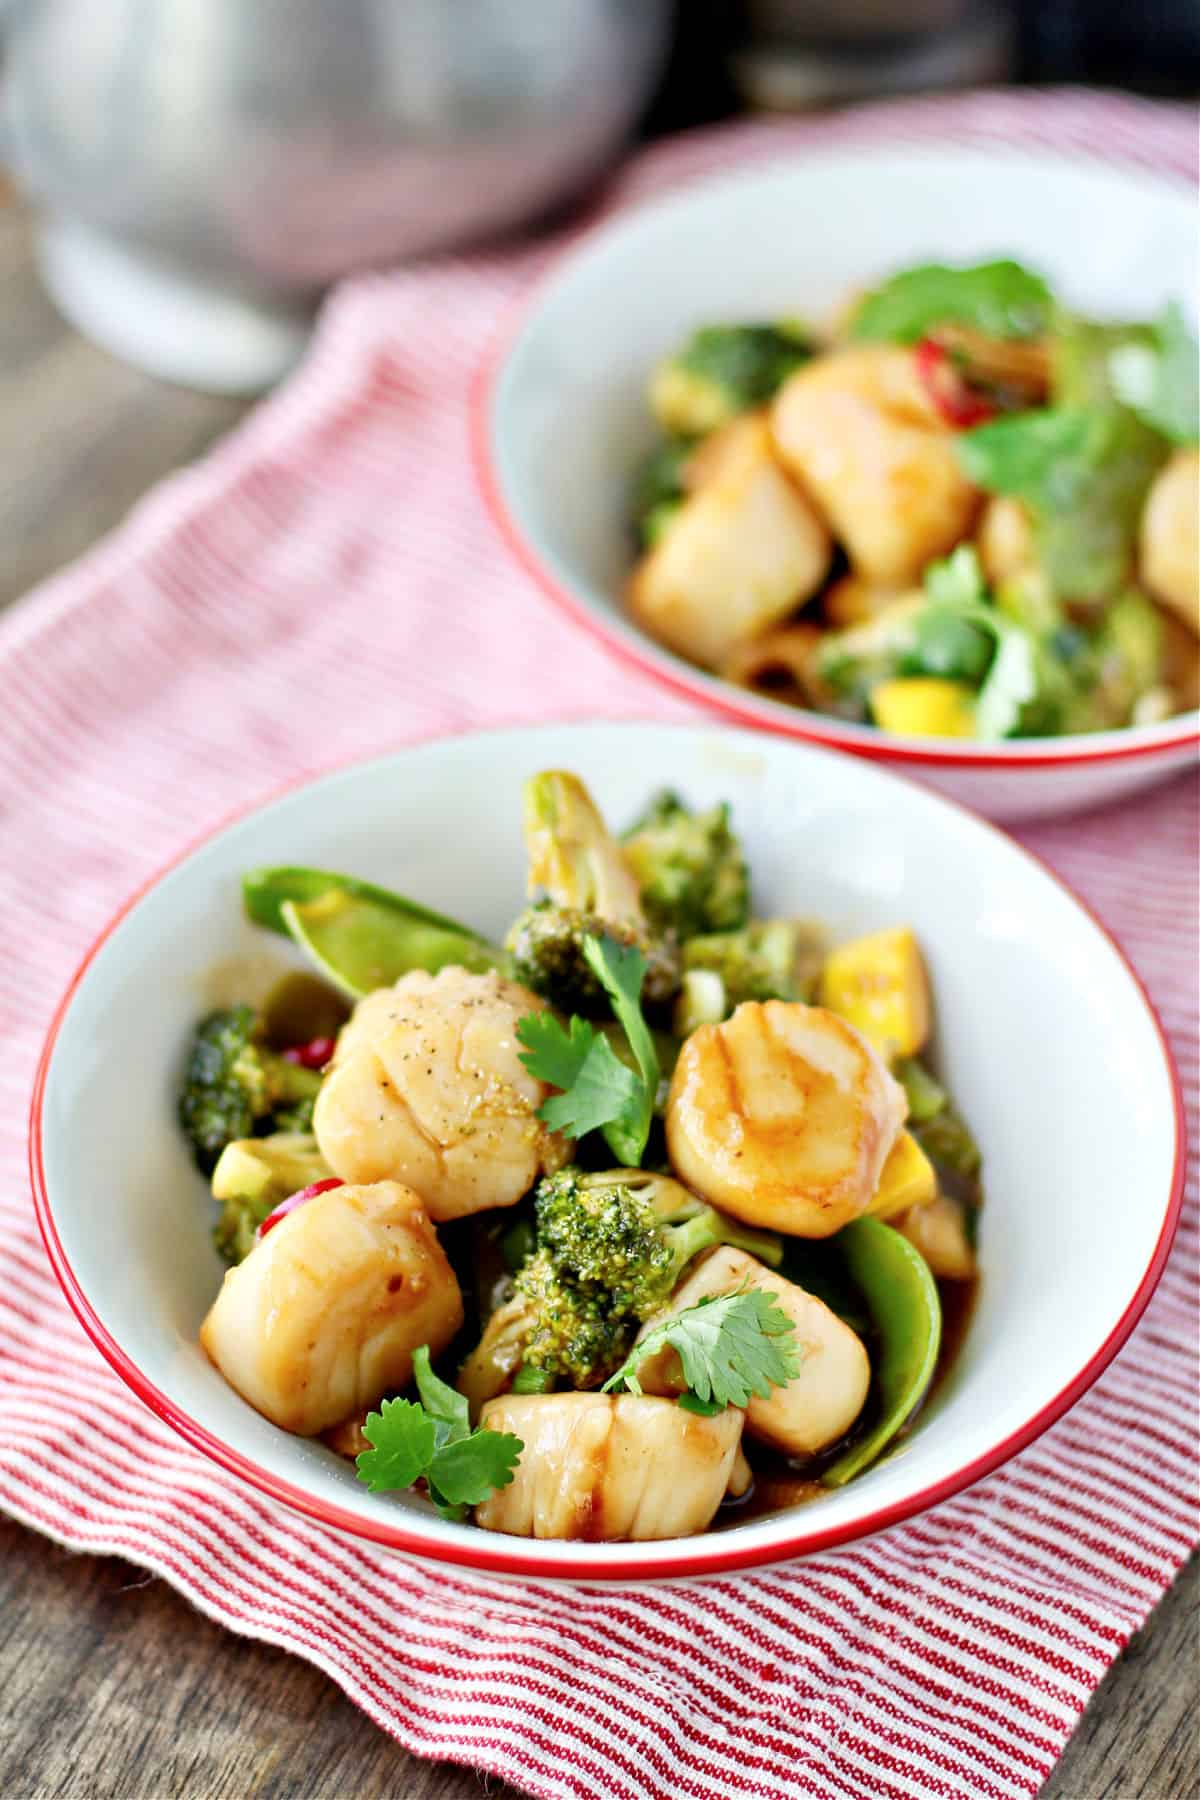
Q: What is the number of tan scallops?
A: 8